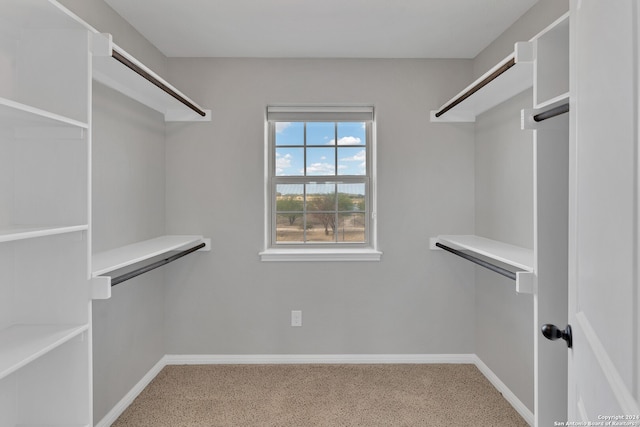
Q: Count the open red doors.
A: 0